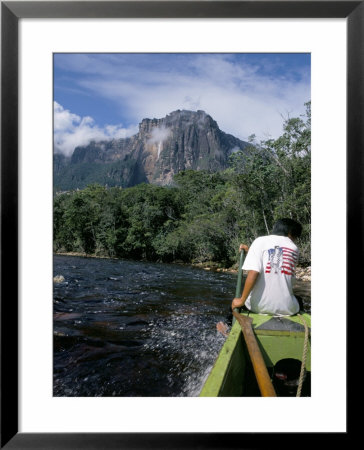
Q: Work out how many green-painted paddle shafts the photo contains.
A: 1